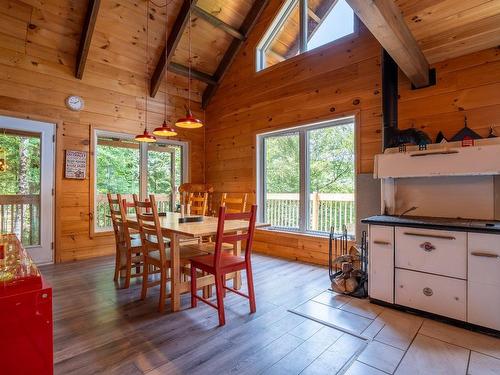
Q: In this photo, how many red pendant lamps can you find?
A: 3